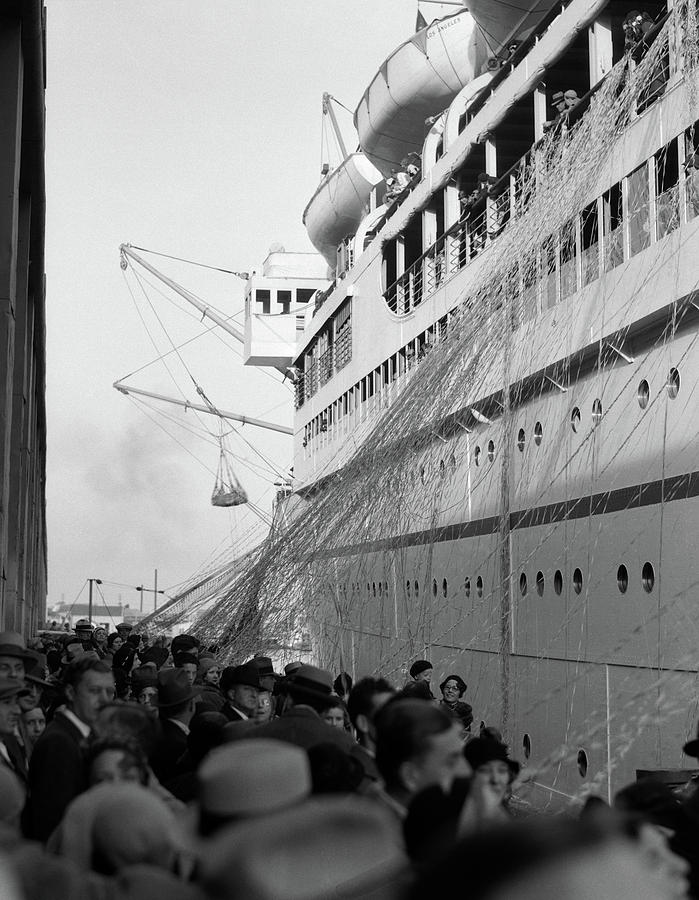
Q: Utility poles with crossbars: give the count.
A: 2